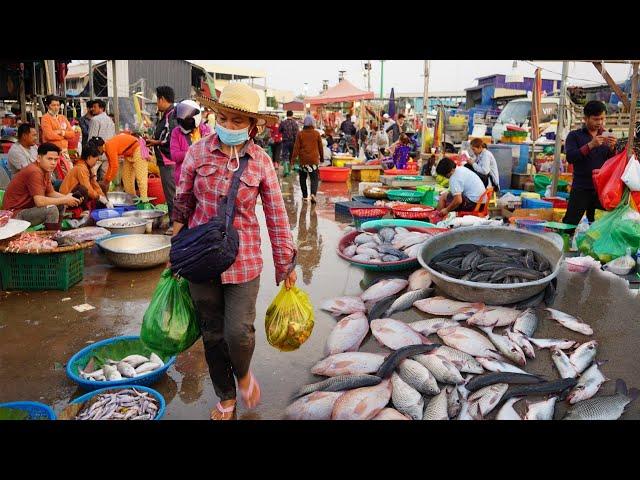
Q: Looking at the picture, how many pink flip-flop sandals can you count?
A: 2